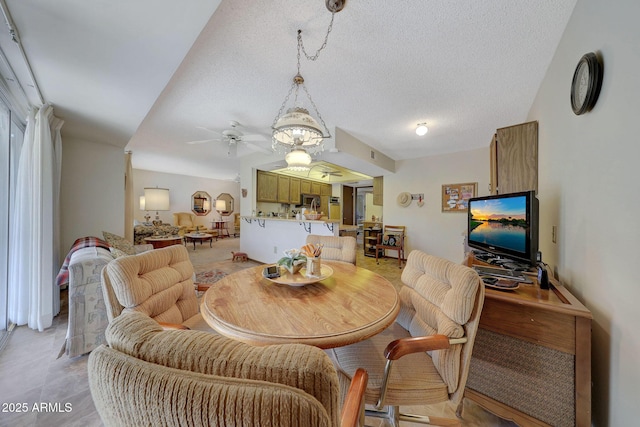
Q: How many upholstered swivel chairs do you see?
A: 4